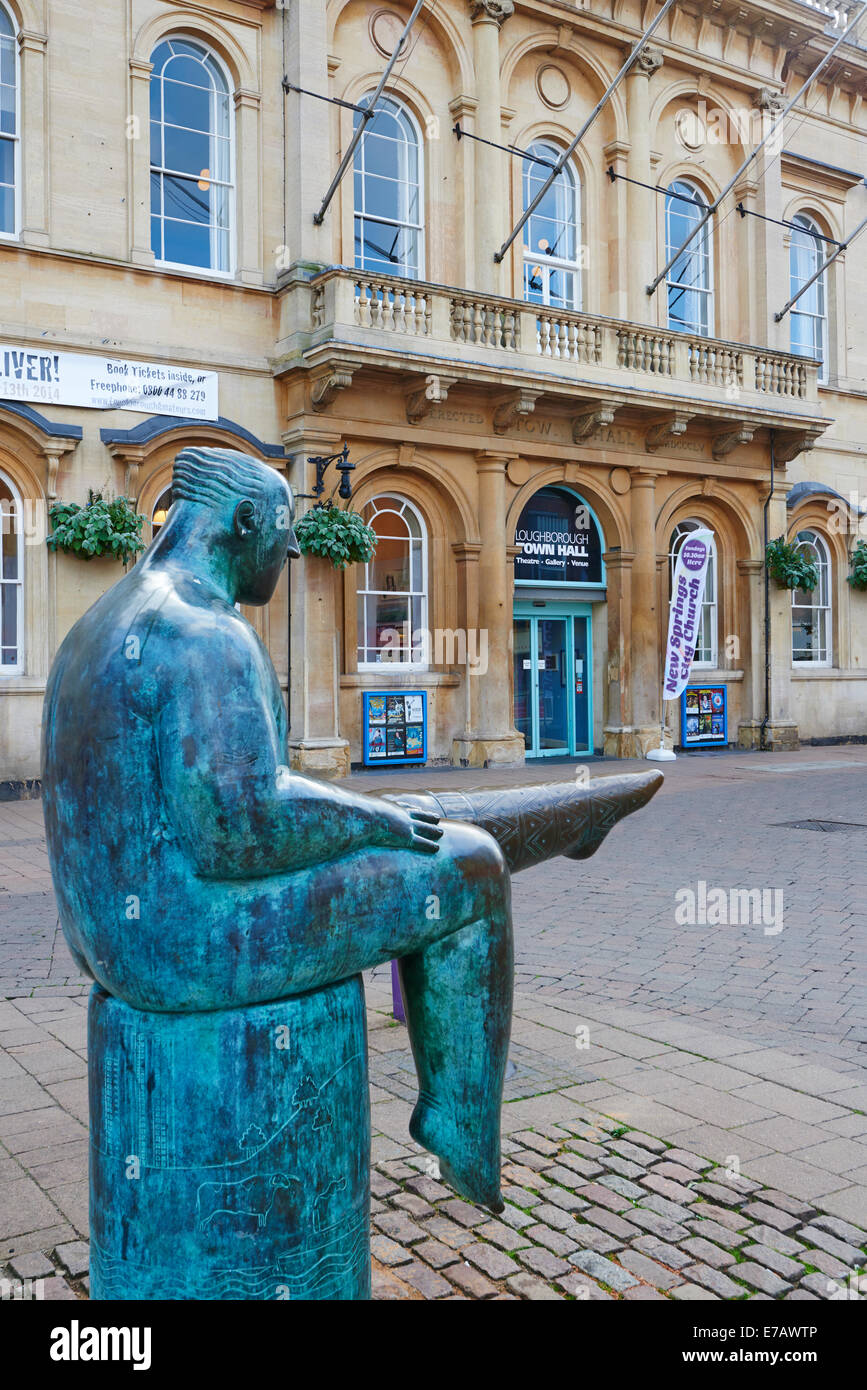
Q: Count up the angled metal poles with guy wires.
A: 4